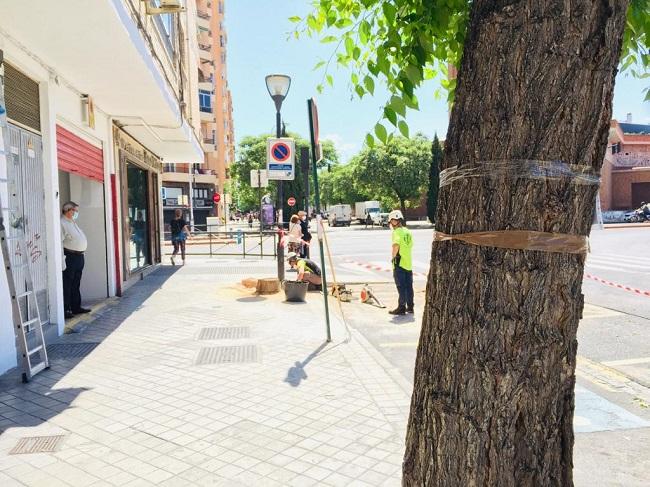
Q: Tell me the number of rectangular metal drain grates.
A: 4